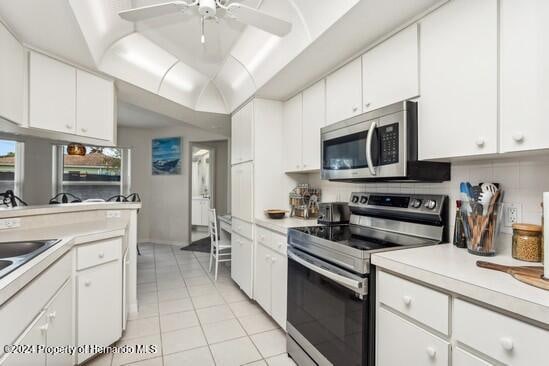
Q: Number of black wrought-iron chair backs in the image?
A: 4